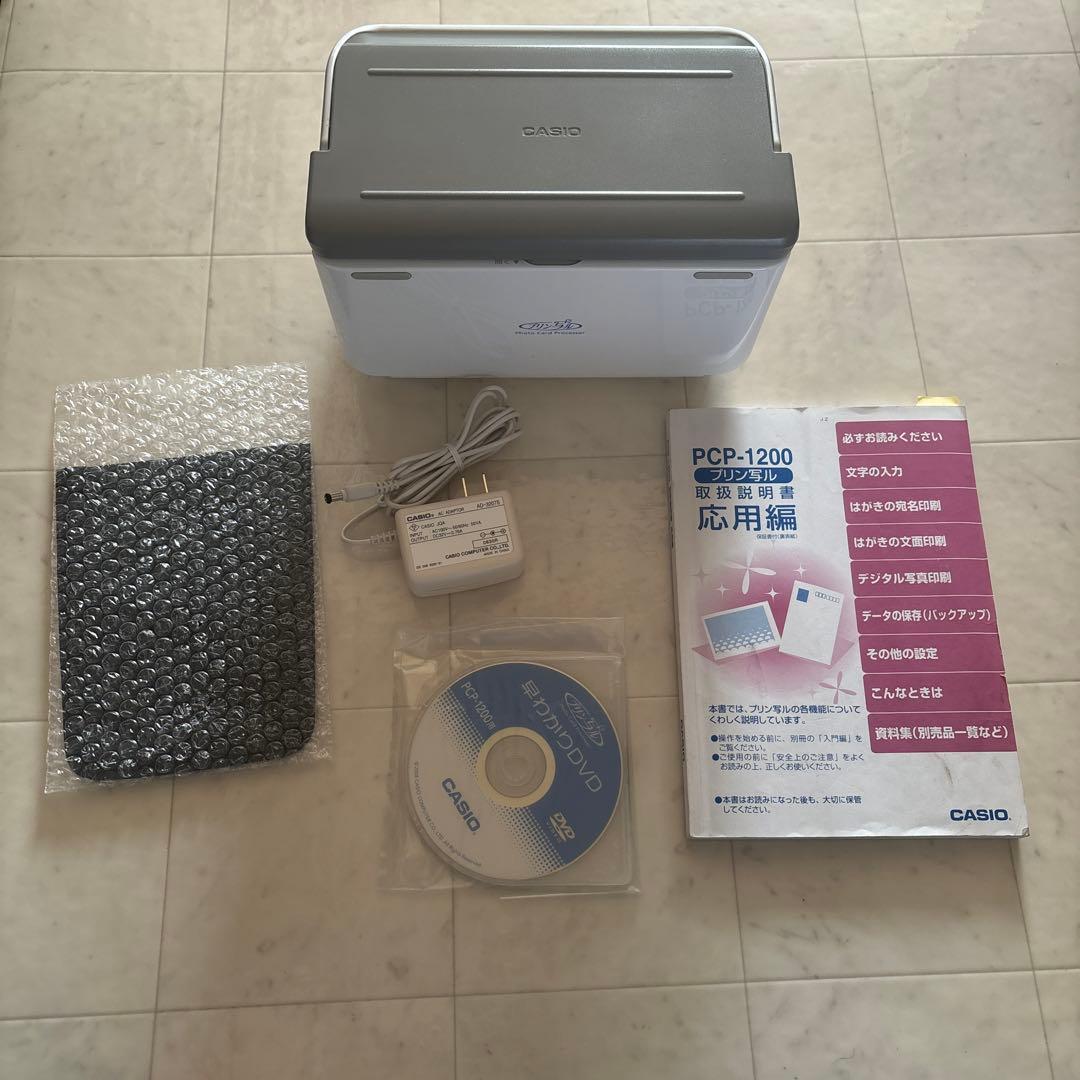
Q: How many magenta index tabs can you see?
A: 9